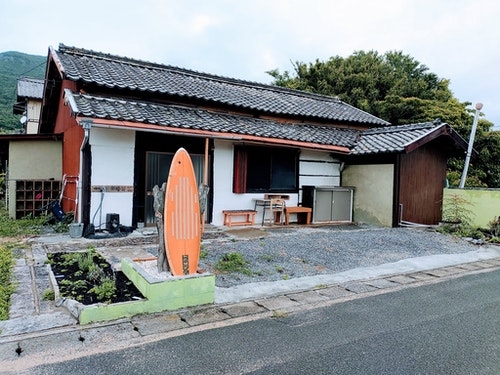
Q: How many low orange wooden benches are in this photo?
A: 2